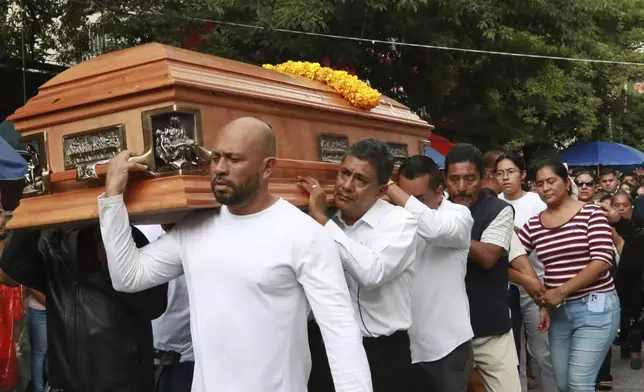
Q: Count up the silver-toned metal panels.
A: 5